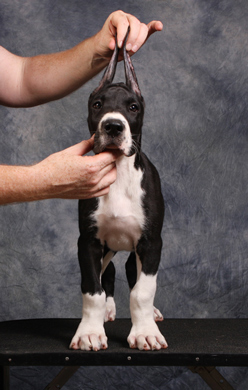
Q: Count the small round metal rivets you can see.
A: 4